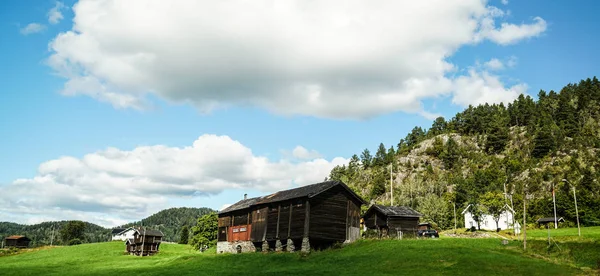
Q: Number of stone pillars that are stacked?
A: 4